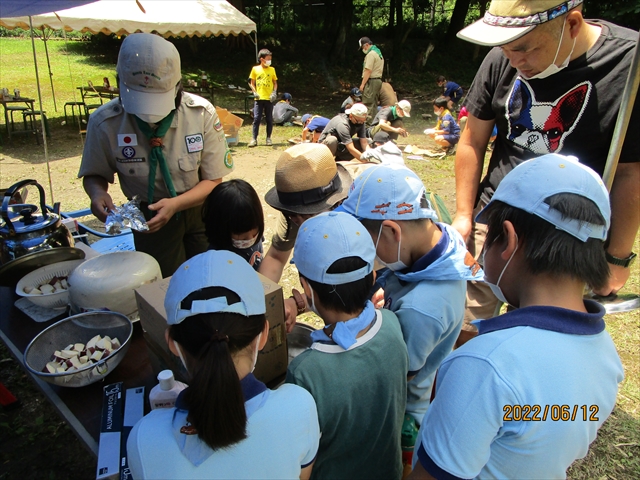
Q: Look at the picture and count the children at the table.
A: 5